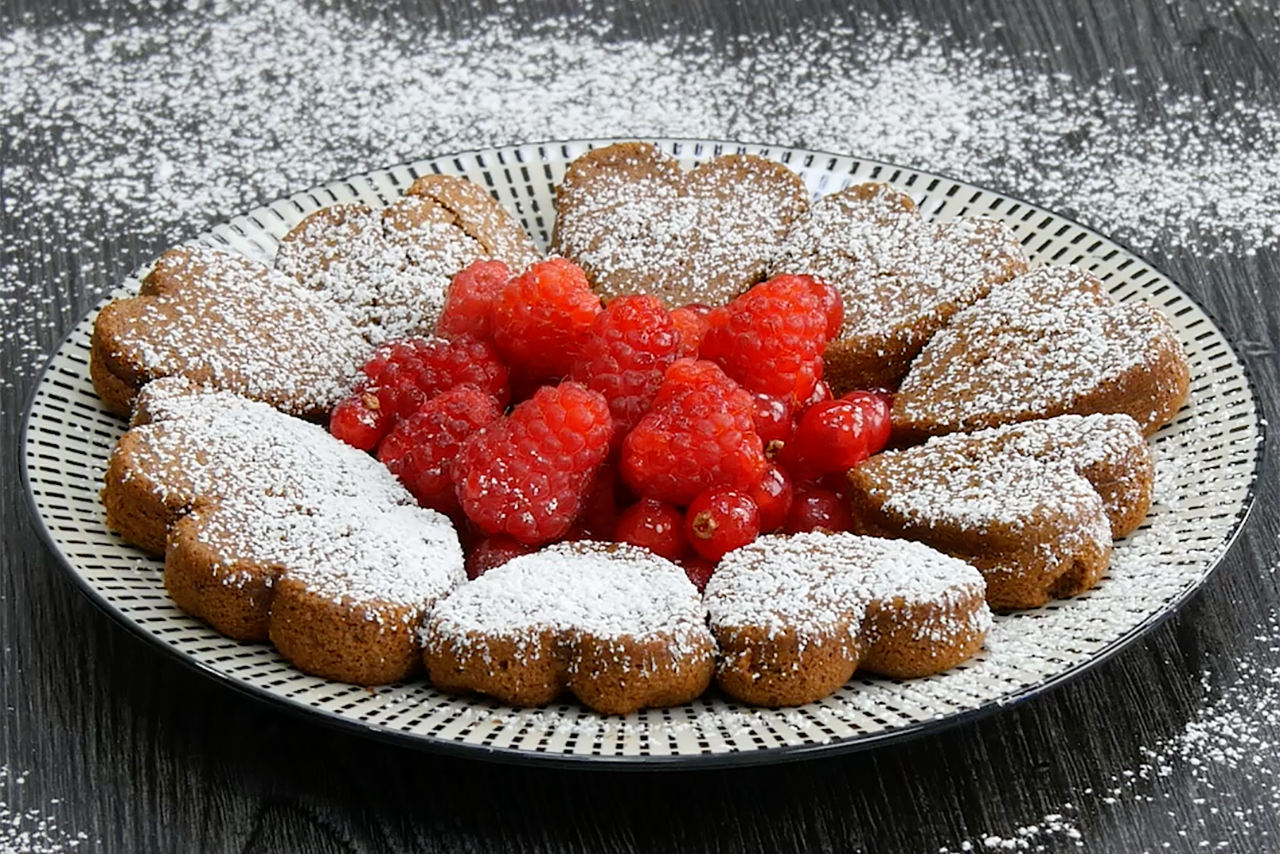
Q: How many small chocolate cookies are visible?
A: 10